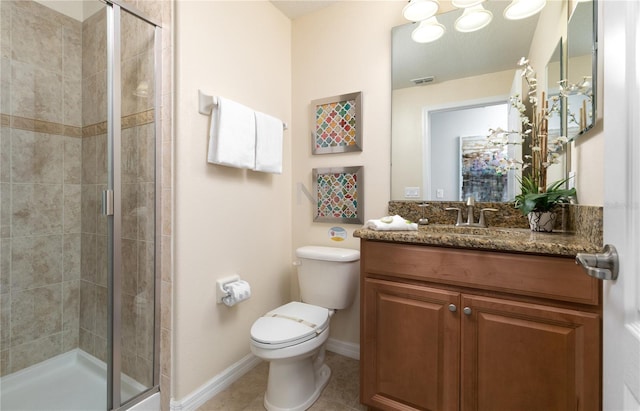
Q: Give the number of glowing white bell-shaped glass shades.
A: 5